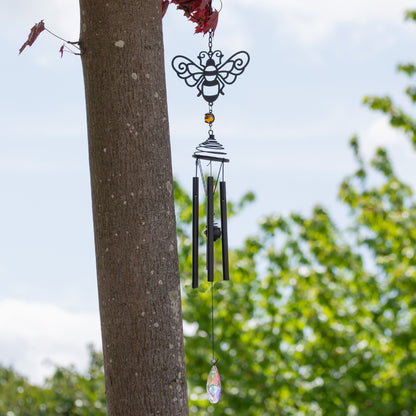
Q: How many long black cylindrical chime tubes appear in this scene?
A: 3